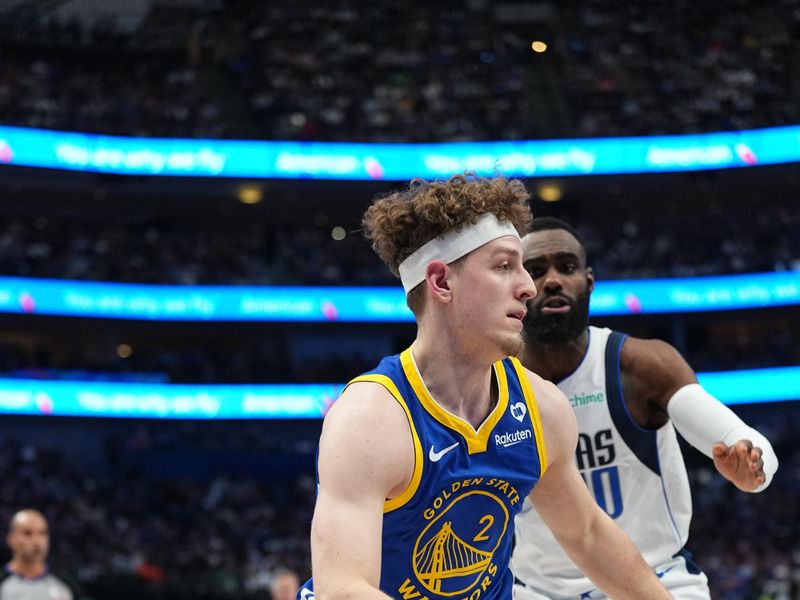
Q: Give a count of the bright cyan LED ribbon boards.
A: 3